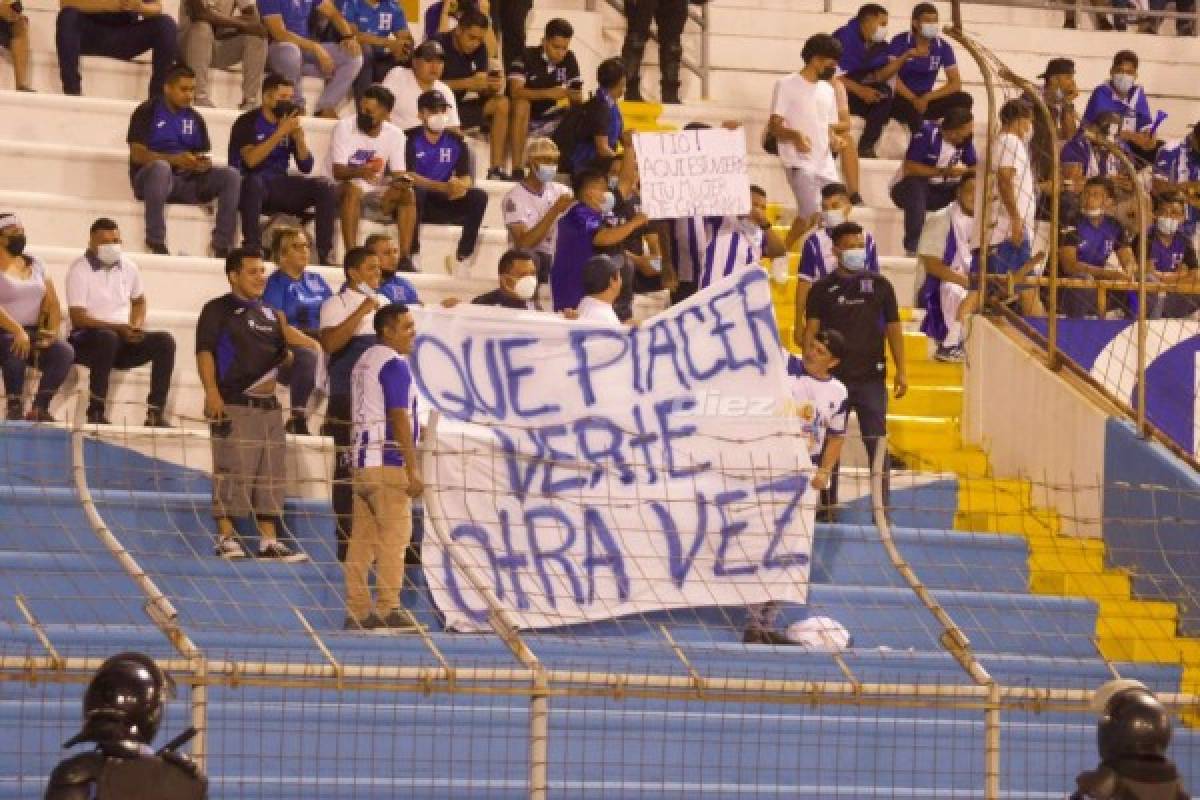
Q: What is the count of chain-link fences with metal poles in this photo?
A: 2